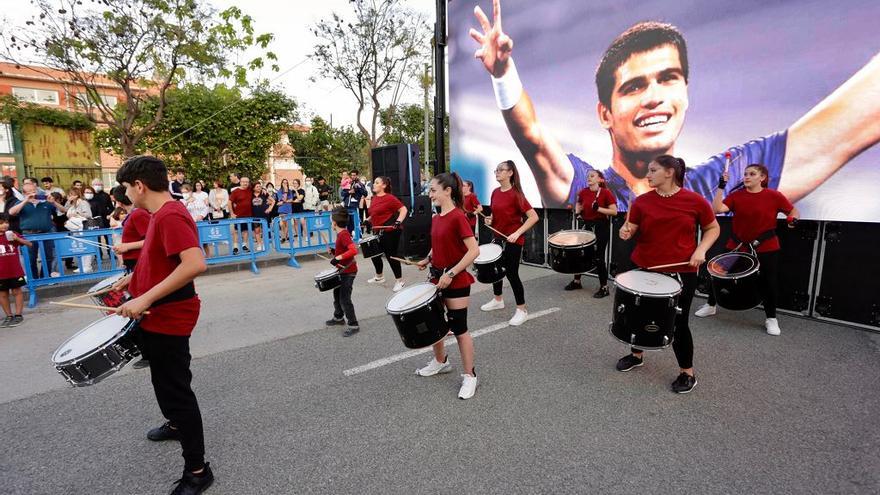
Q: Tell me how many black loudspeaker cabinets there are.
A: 2